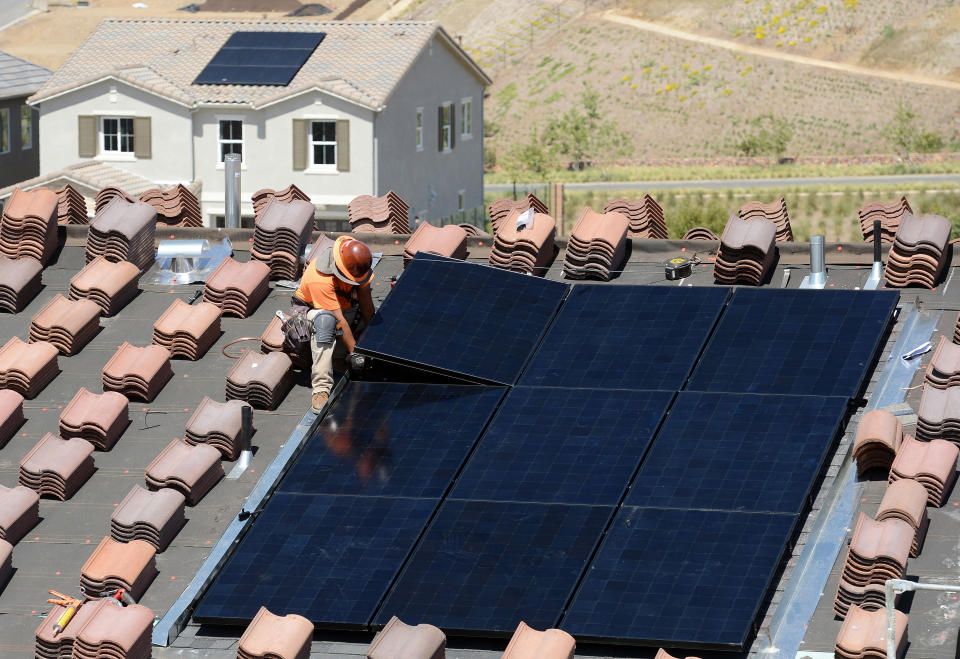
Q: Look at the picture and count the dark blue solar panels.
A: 12